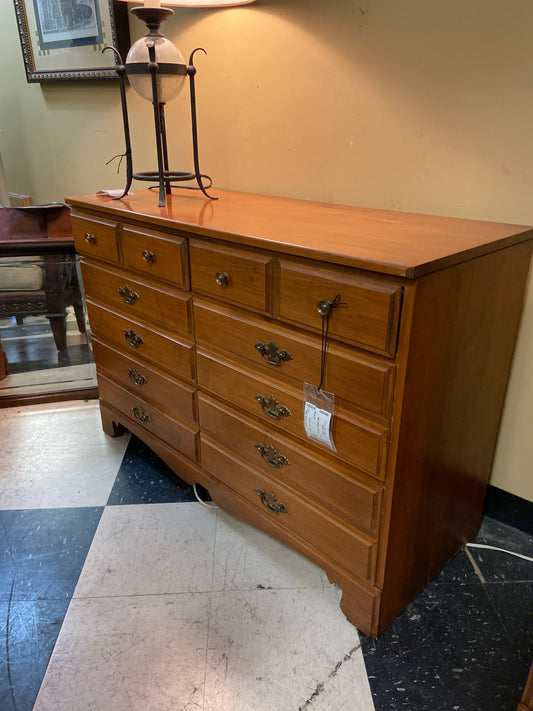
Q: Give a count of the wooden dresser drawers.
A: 12